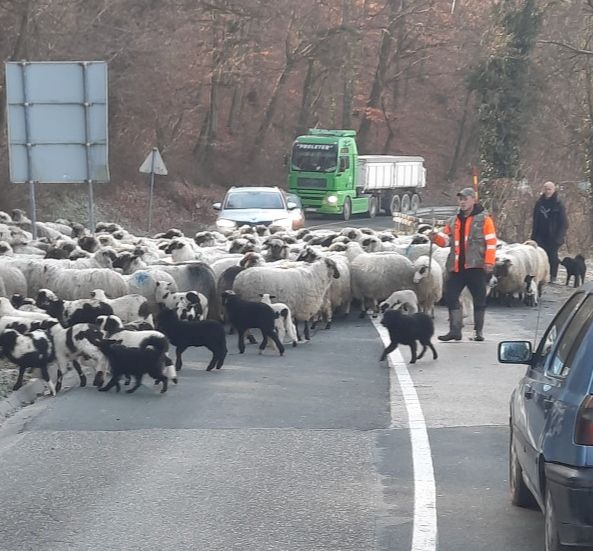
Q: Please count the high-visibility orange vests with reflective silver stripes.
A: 1